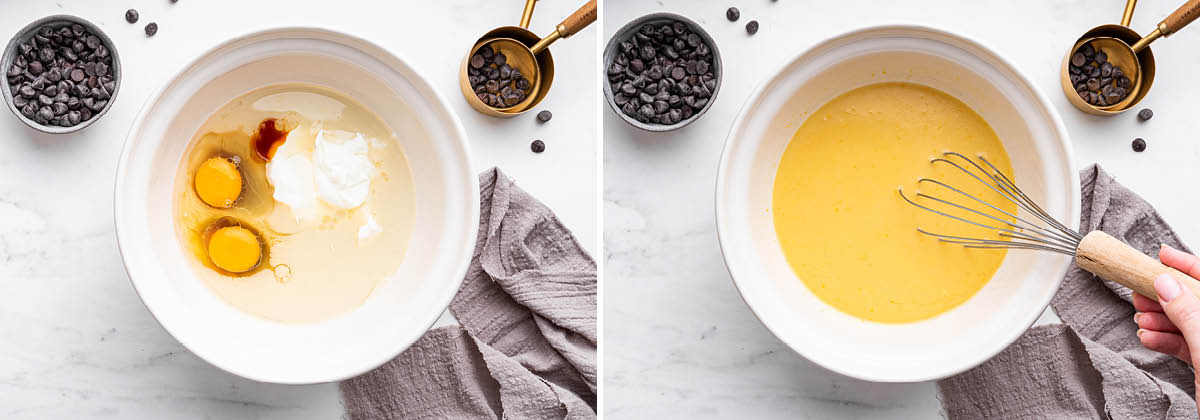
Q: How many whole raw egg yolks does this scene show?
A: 2